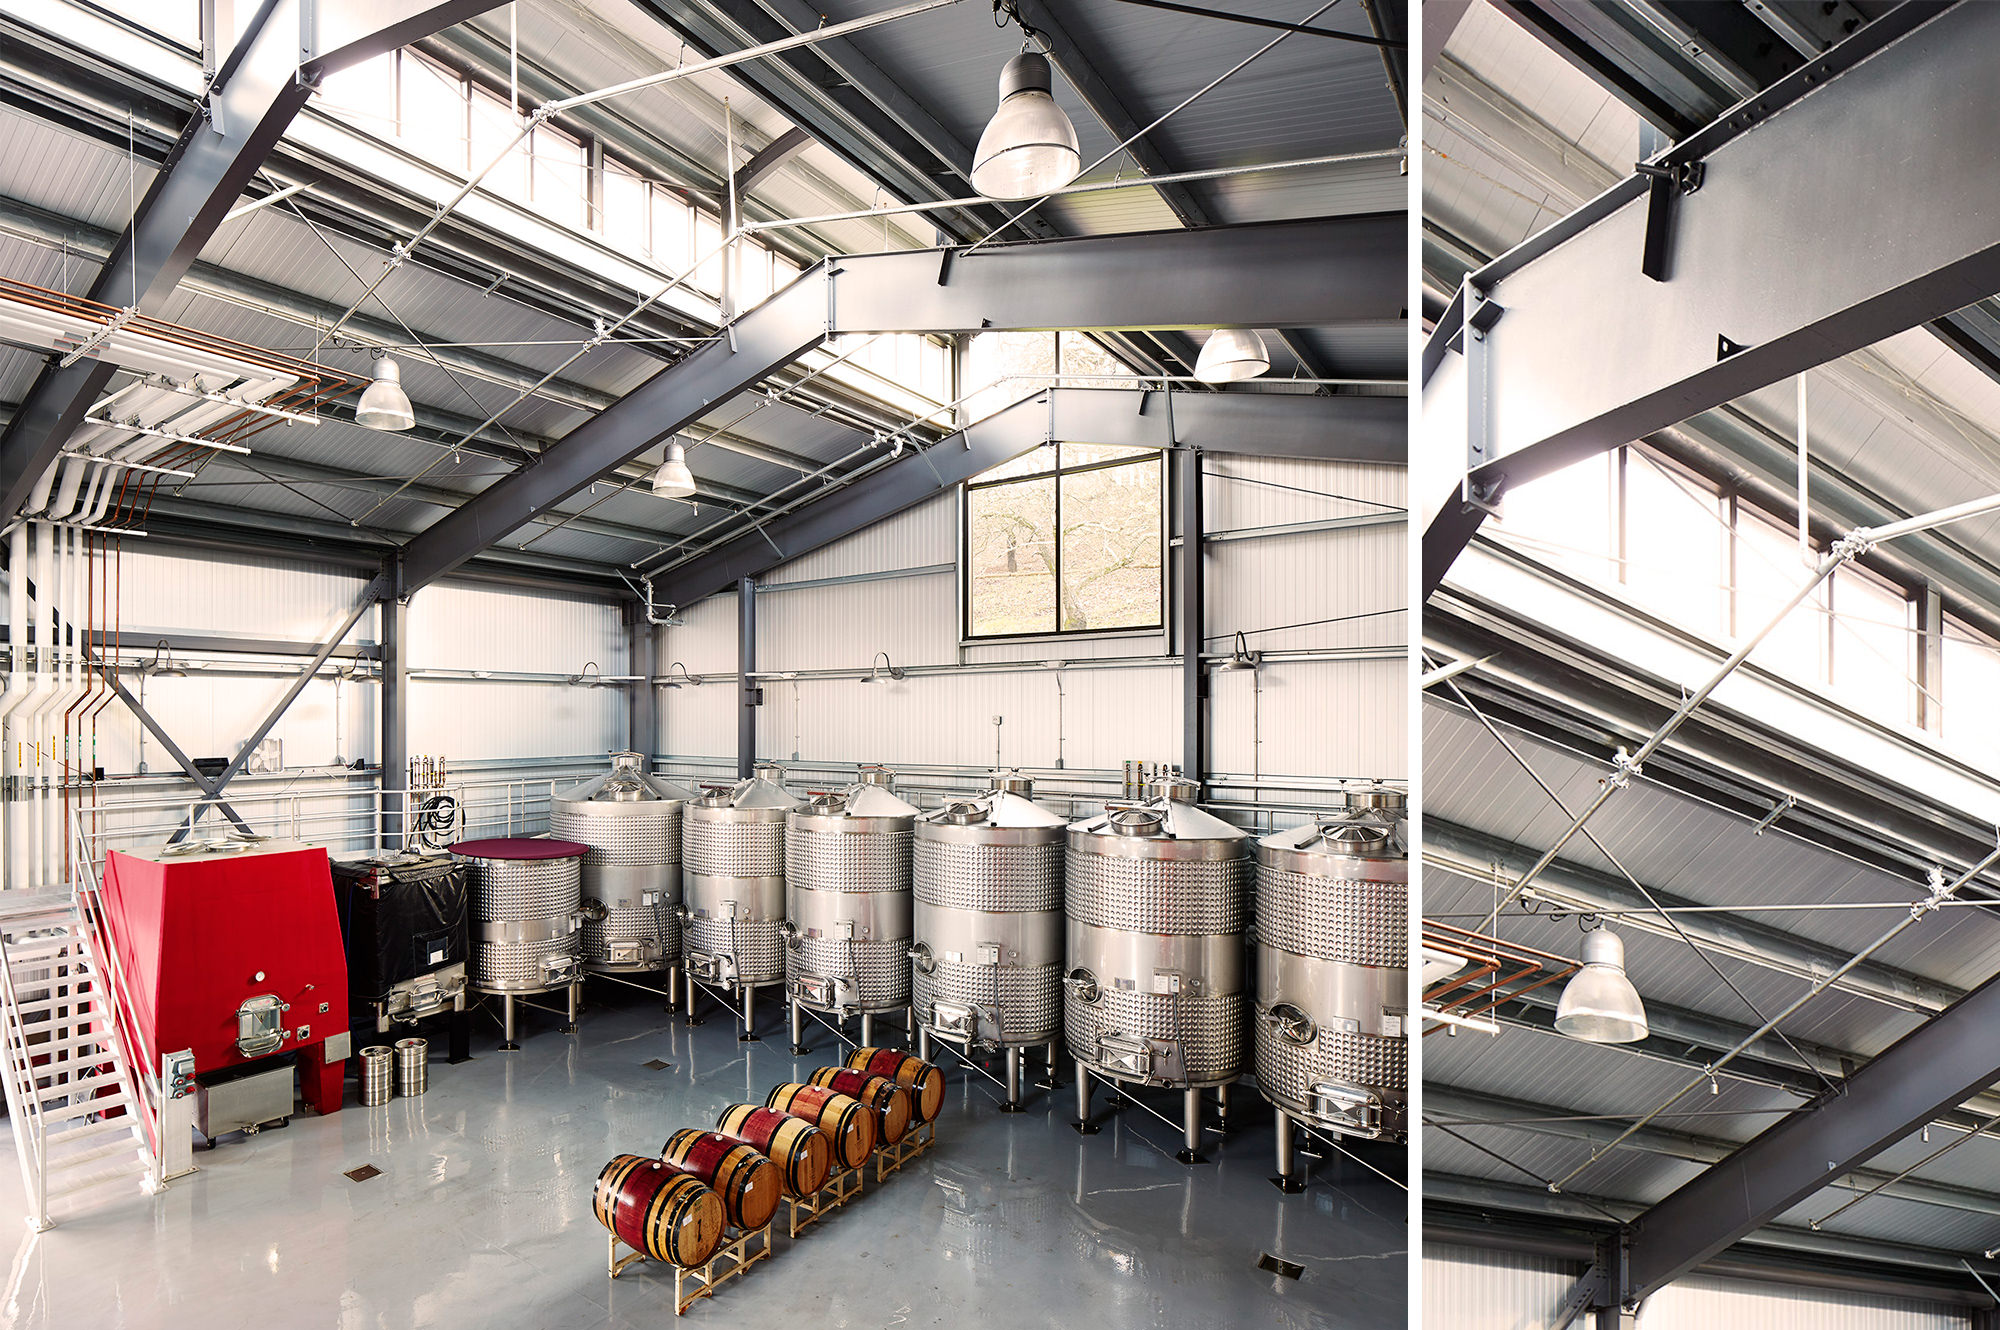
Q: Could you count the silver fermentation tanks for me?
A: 7